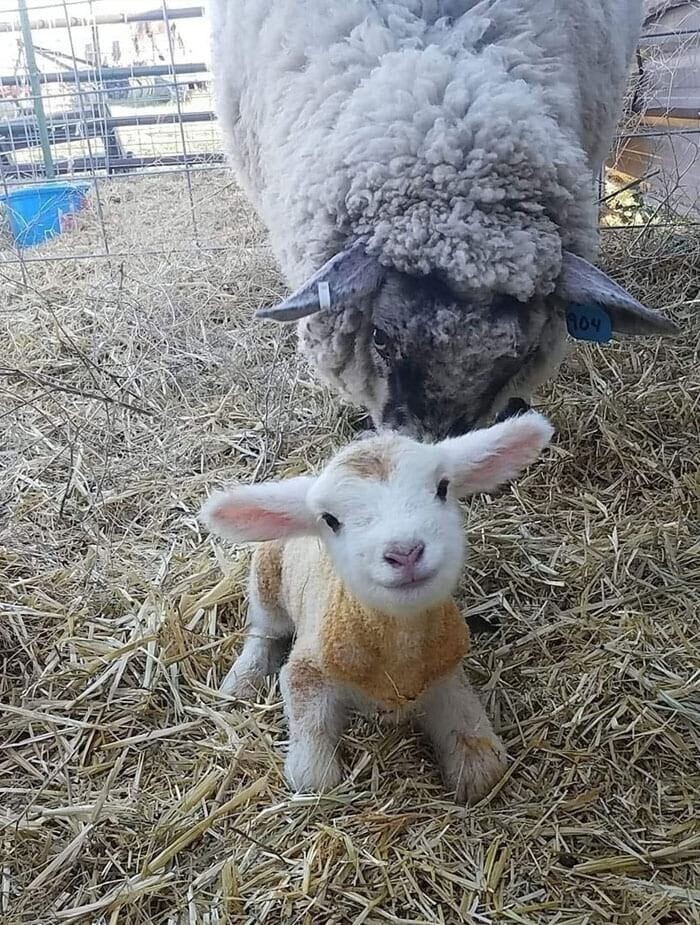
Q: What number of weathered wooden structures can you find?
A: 1